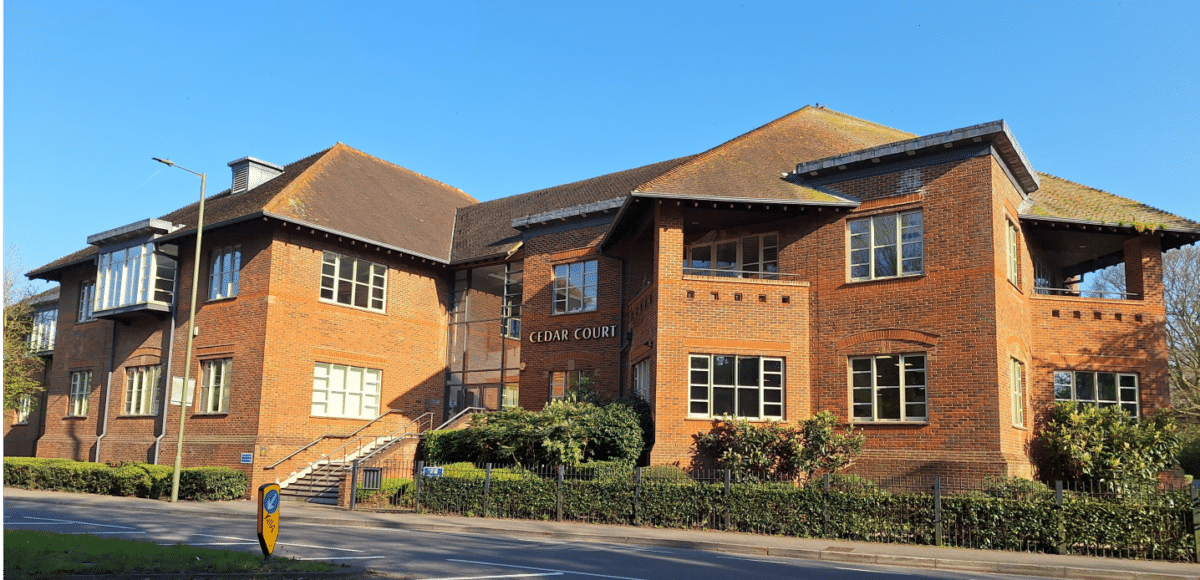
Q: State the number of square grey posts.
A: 10